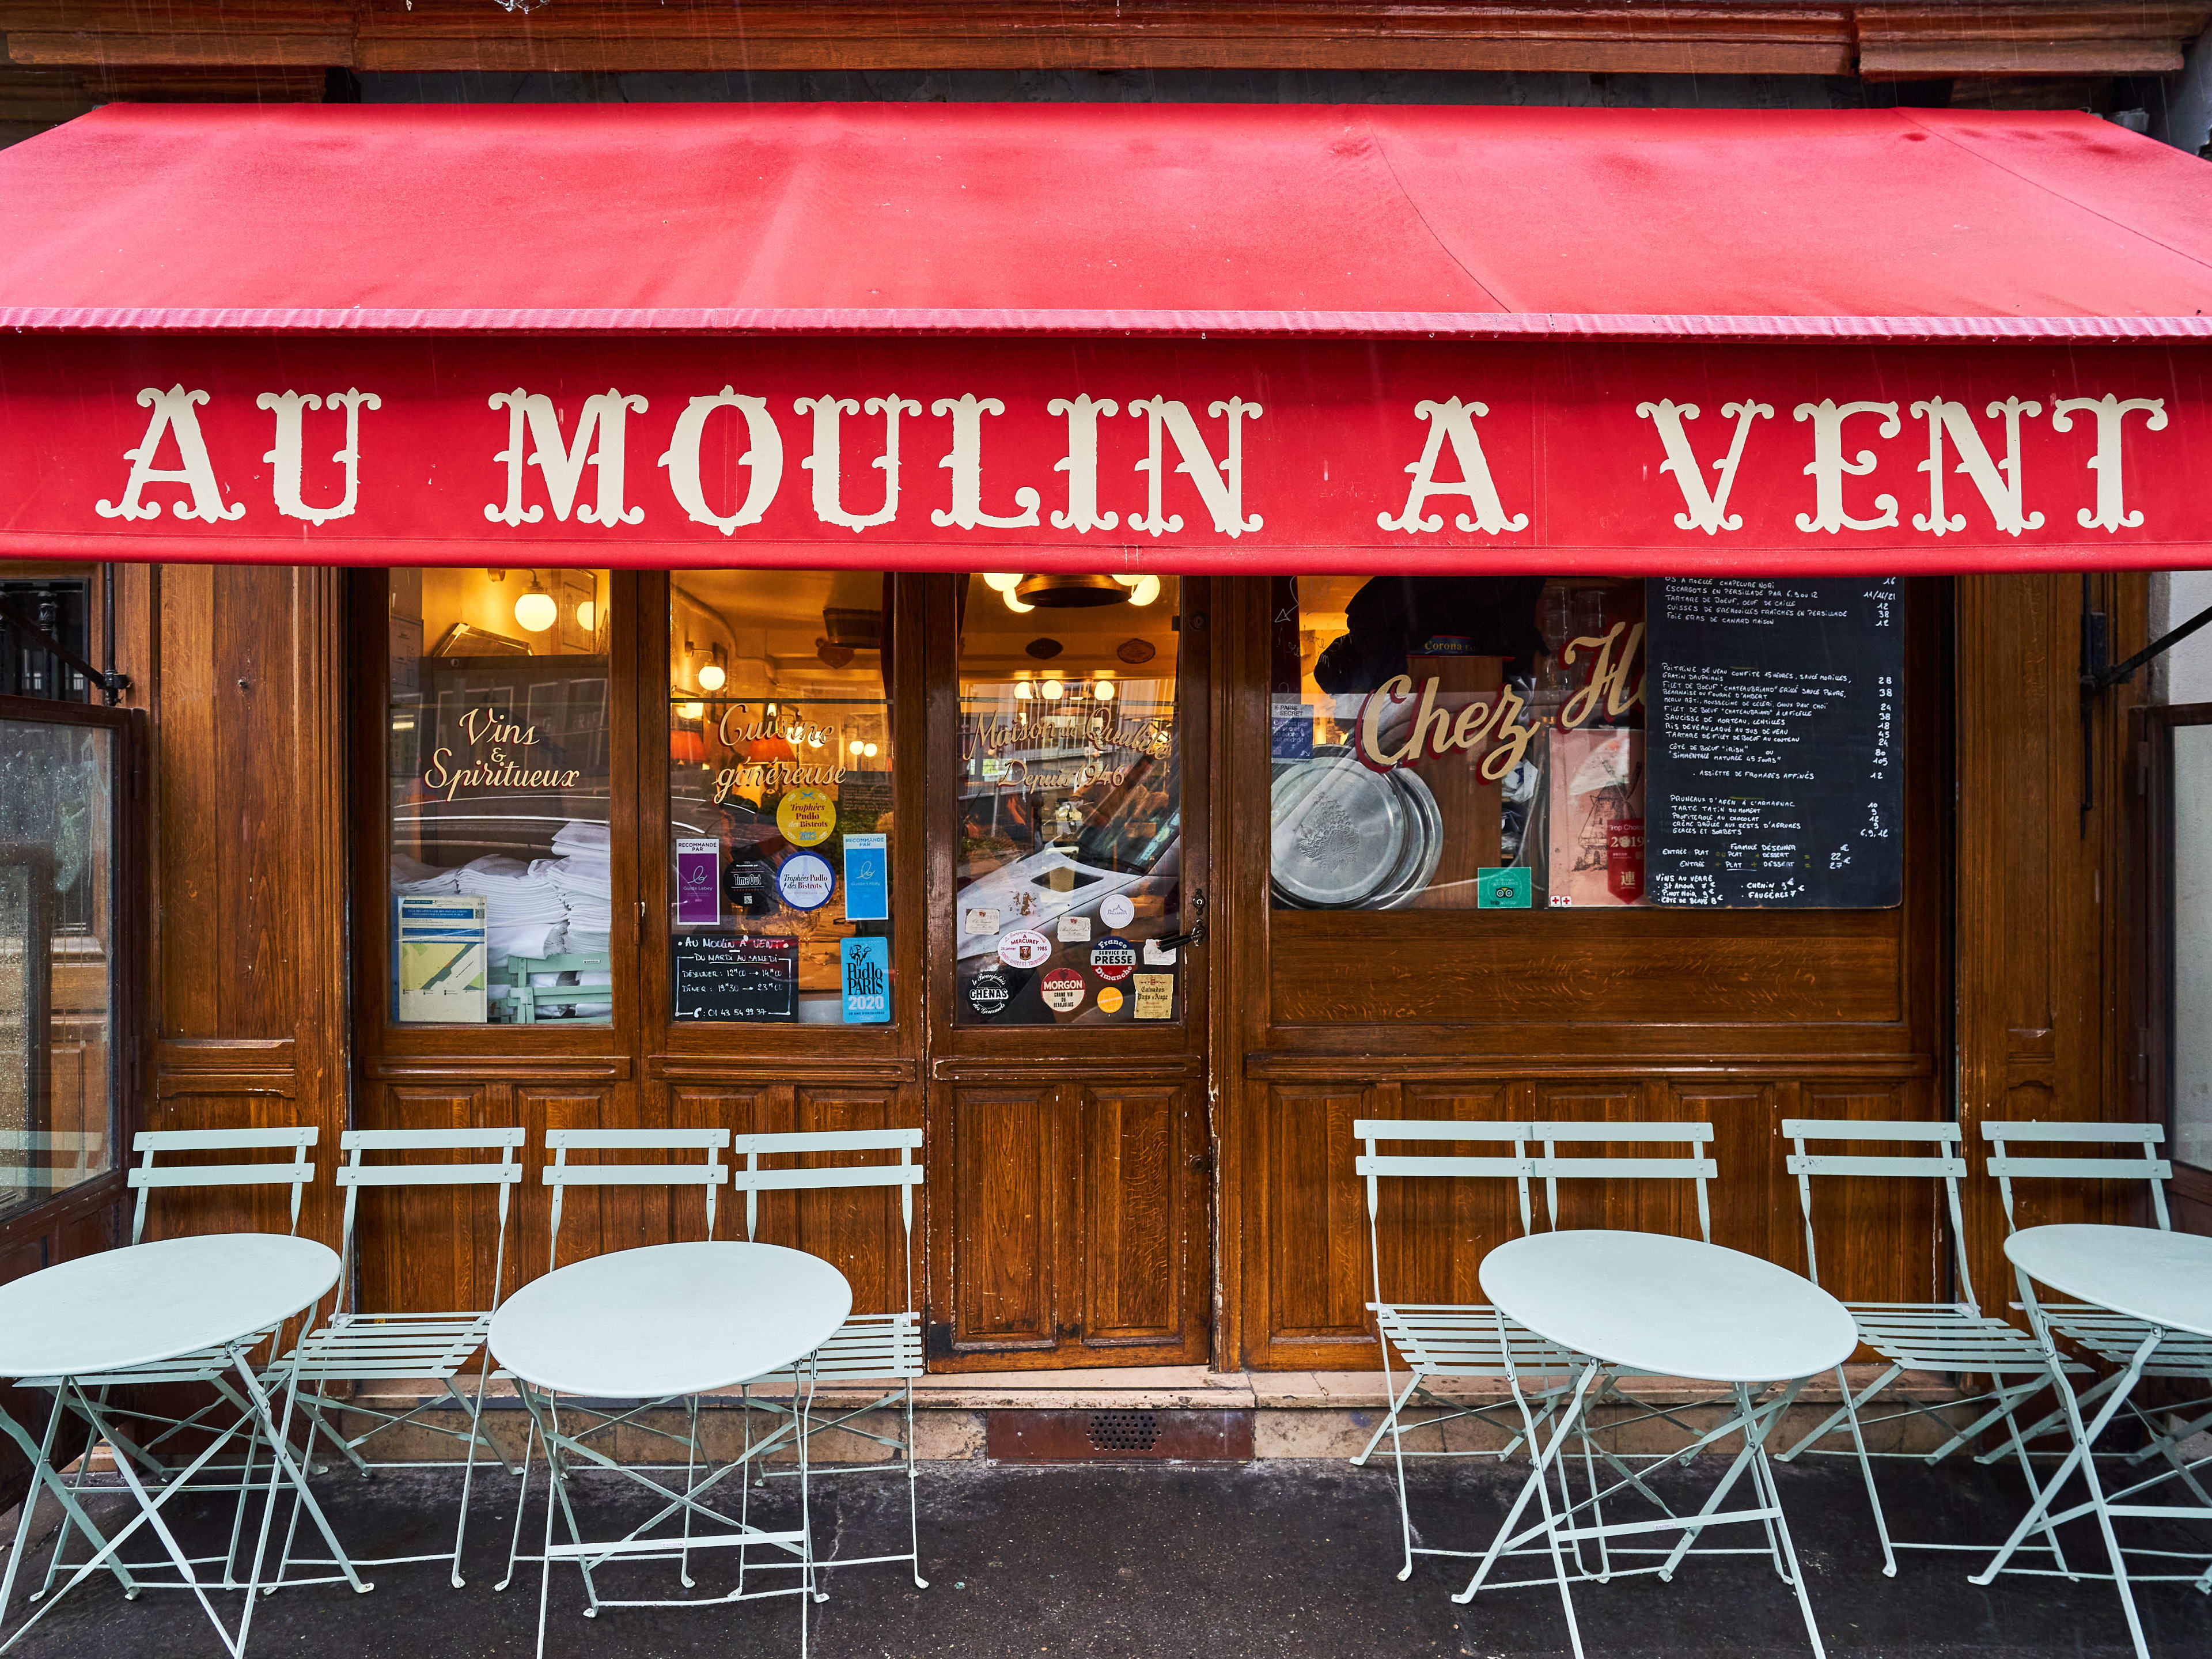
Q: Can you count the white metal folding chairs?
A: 8